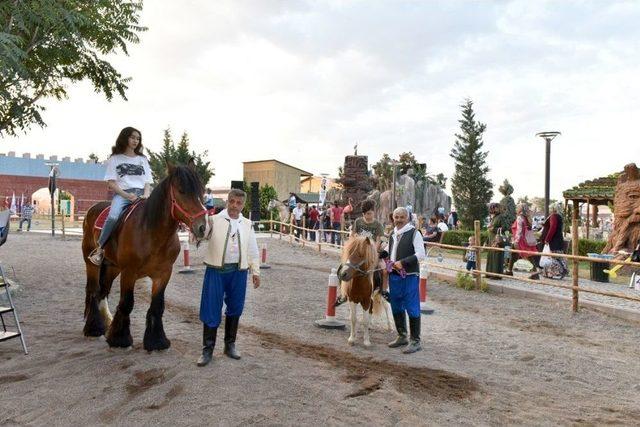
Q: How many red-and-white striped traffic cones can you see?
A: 4